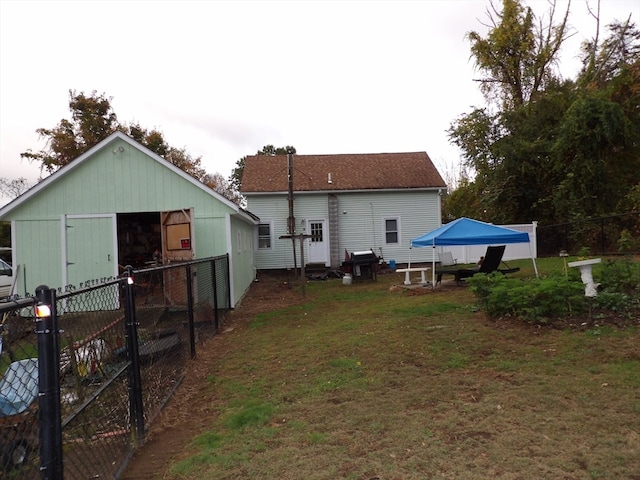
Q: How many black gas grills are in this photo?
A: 1